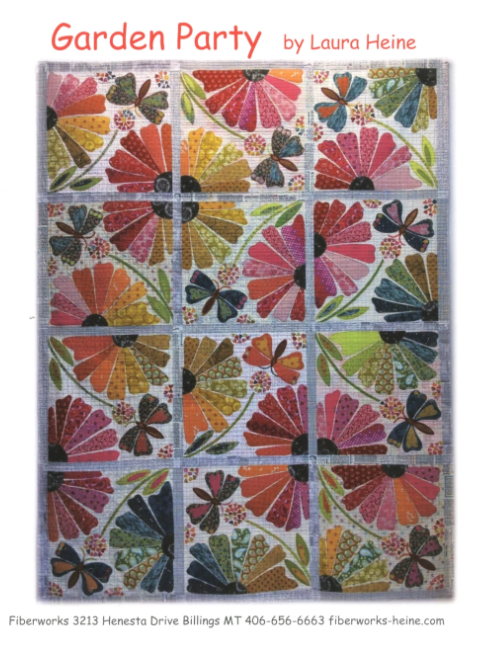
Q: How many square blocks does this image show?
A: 12